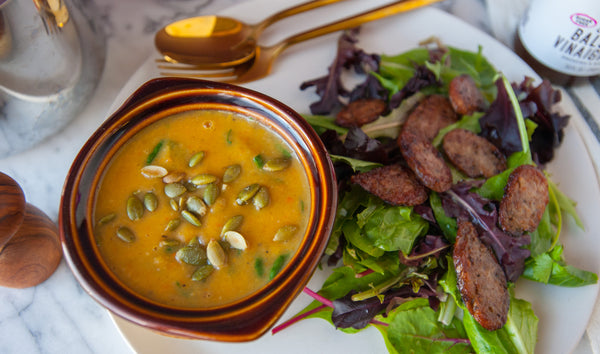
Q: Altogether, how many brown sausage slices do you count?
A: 8